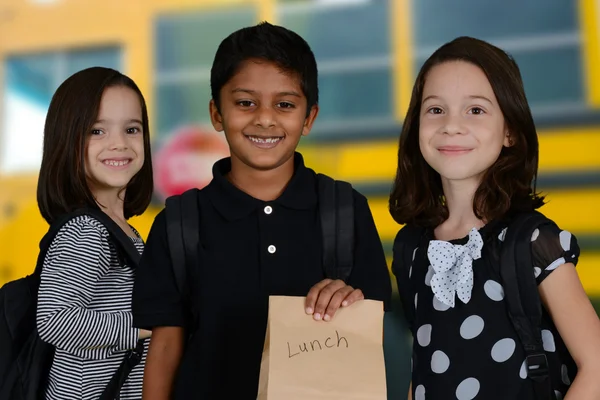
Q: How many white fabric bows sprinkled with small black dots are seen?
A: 1